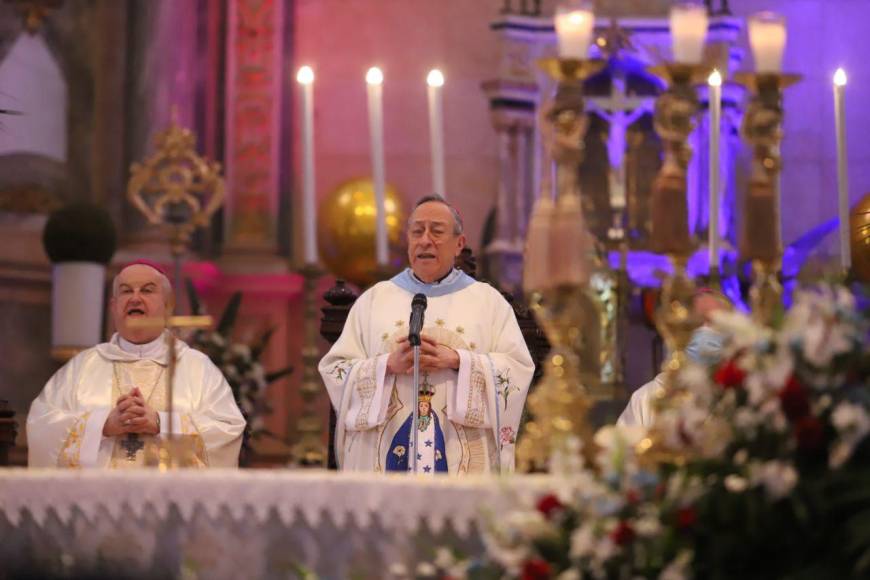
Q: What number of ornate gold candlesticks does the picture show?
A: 3